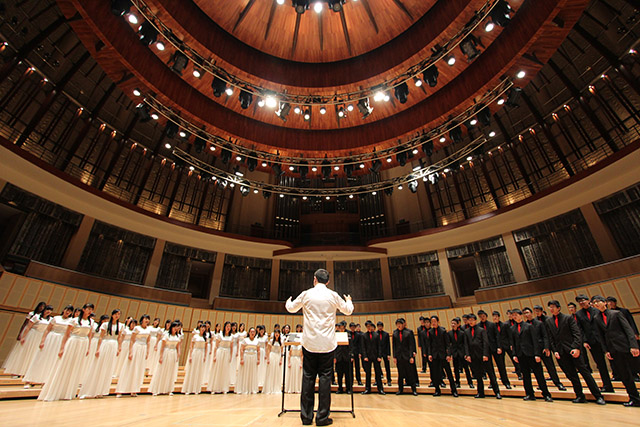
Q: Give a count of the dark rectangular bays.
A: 10